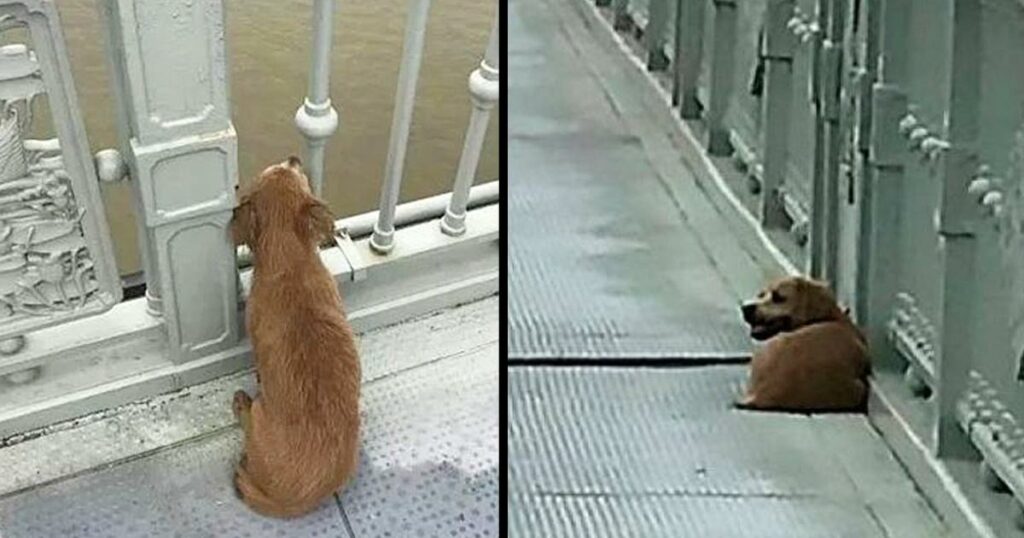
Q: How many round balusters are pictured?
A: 3